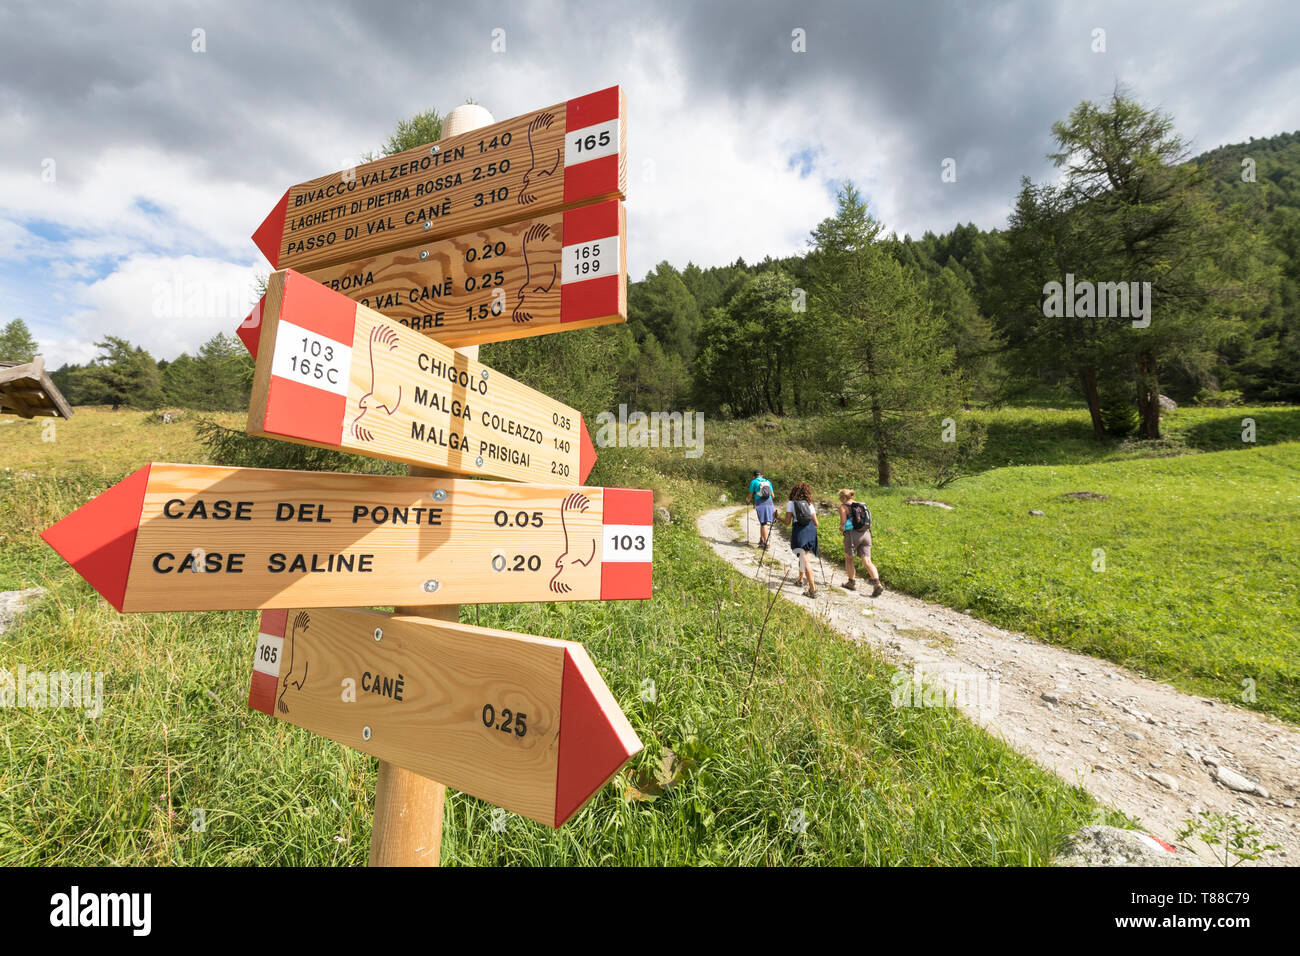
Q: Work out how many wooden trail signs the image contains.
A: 5